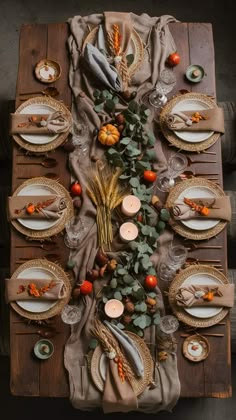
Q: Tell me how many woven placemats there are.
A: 8